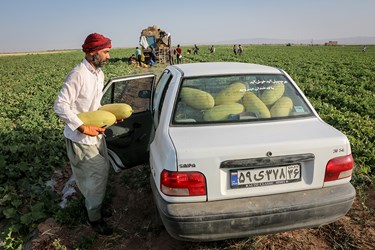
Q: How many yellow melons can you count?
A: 8